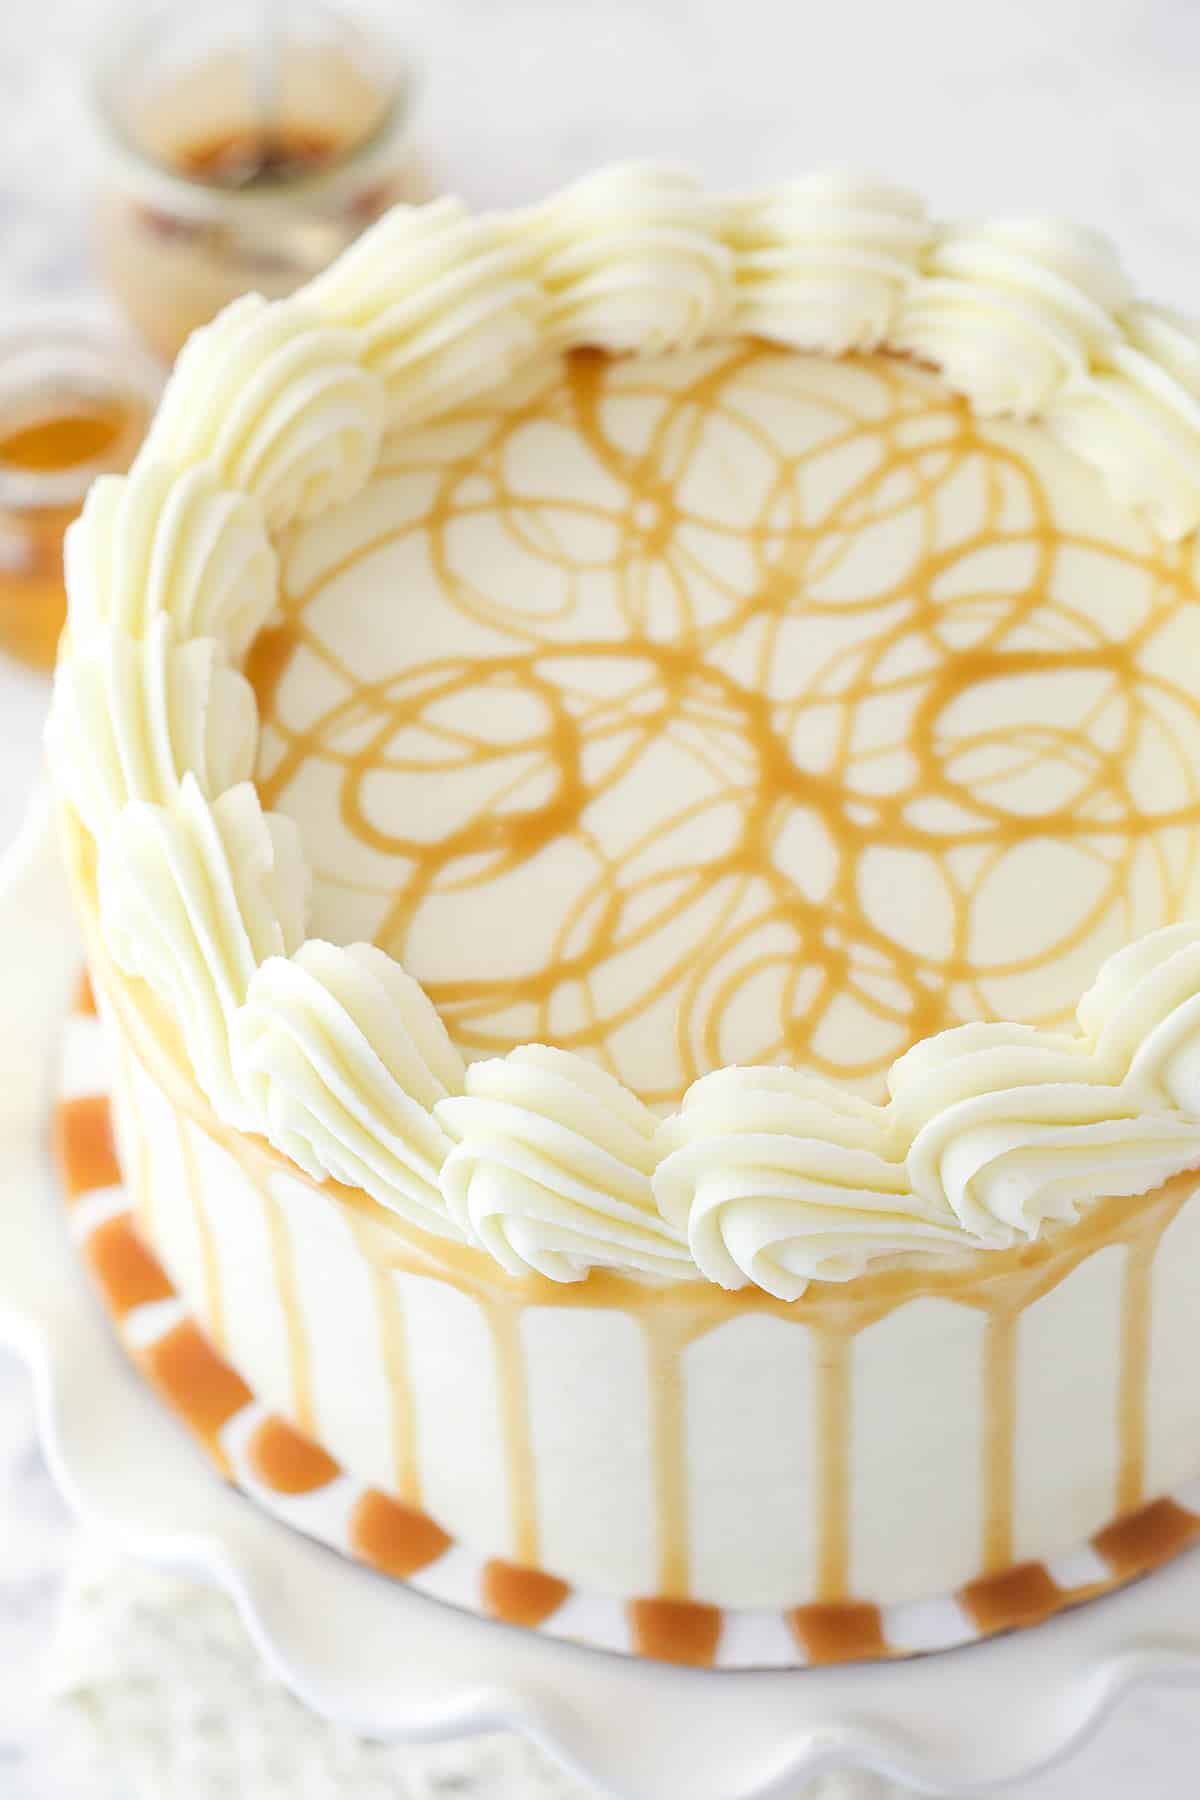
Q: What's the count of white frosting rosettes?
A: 14